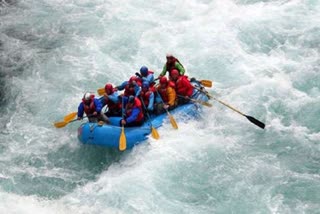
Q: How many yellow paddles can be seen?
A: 8